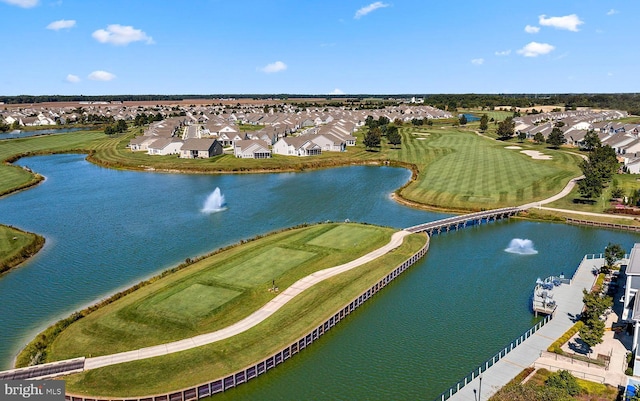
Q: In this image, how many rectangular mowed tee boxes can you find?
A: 3